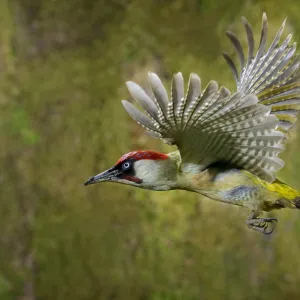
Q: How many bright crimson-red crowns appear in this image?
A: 1